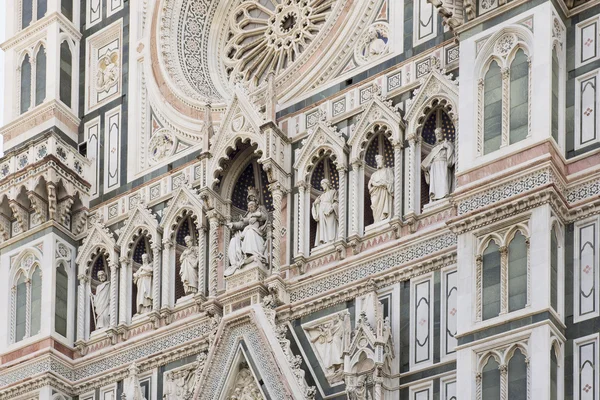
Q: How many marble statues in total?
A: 7